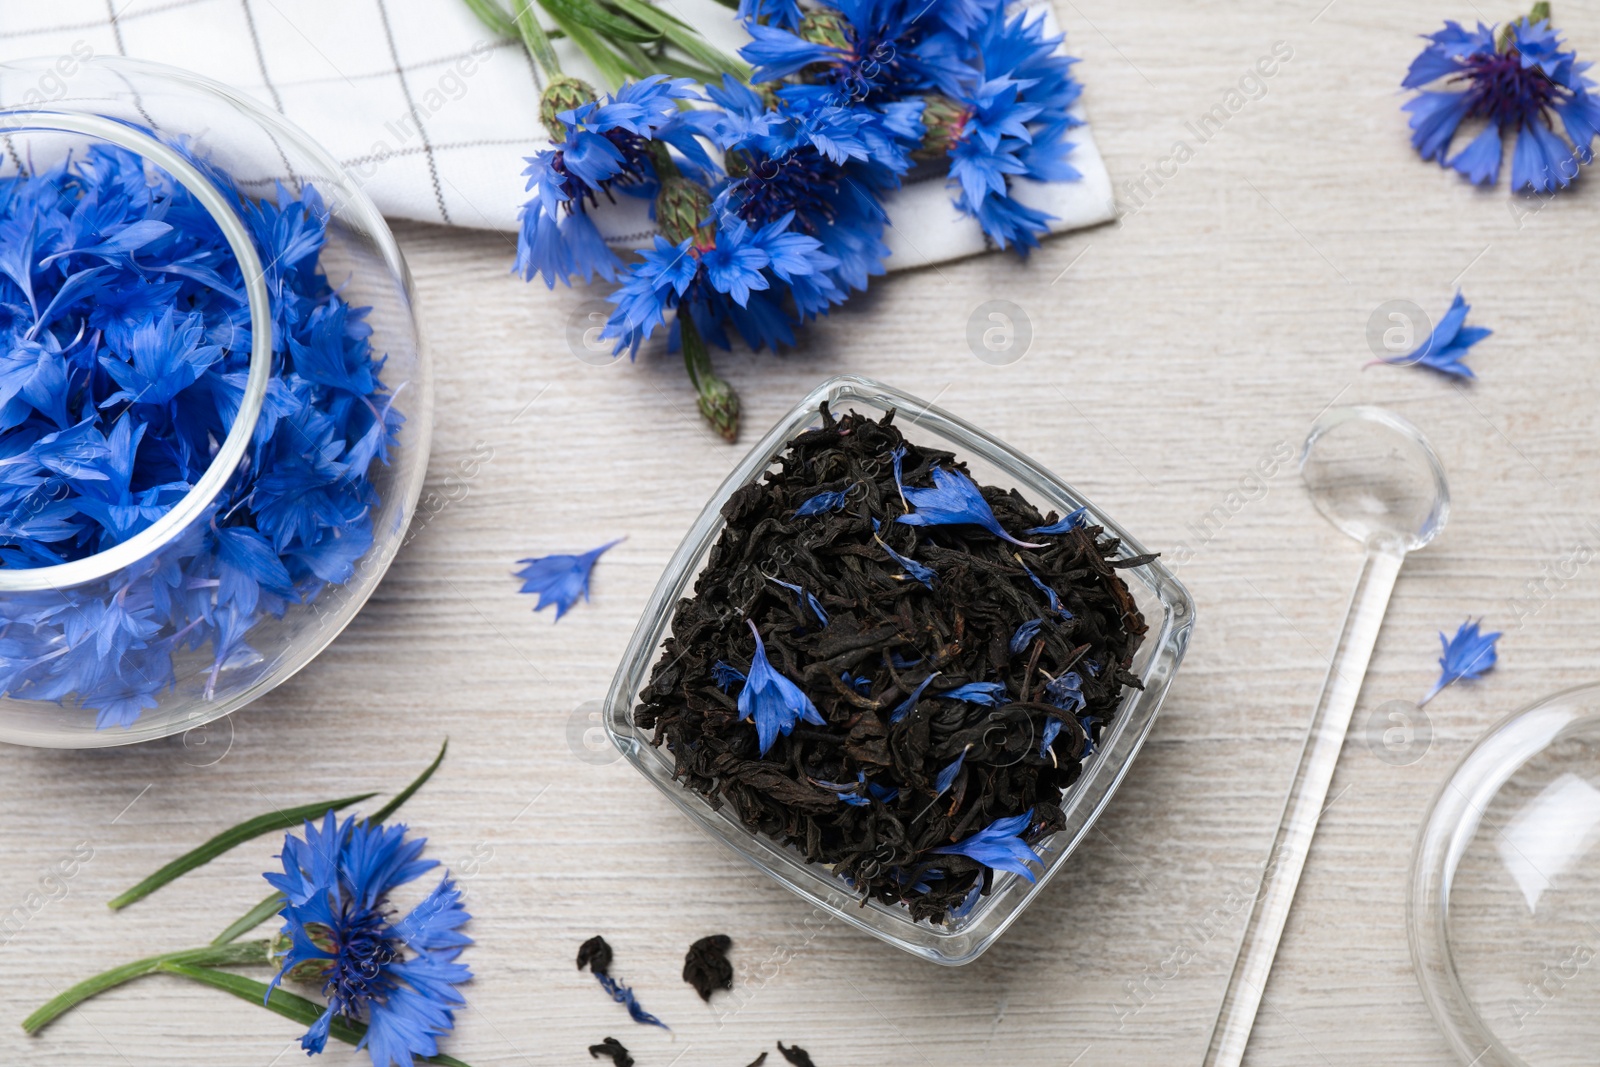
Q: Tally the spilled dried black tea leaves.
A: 5